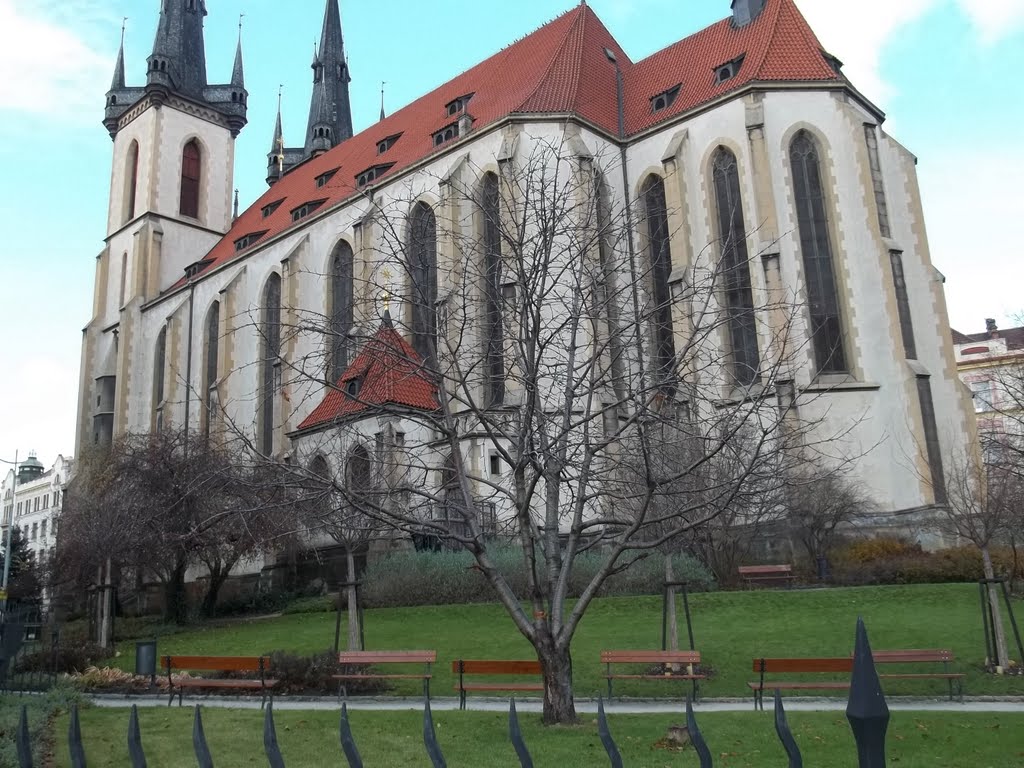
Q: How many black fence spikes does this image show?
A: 12